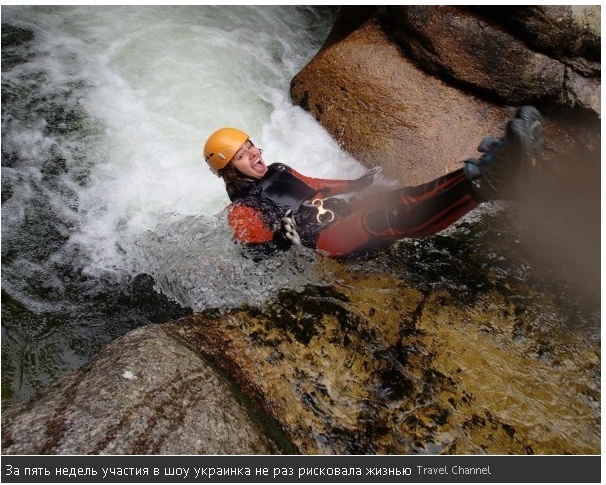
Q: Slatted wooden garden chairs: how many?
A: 0